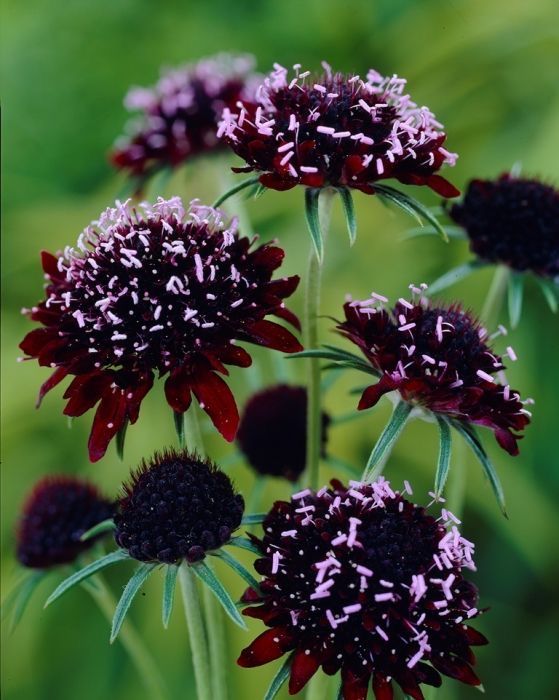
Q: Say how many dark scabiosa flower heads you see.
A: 9